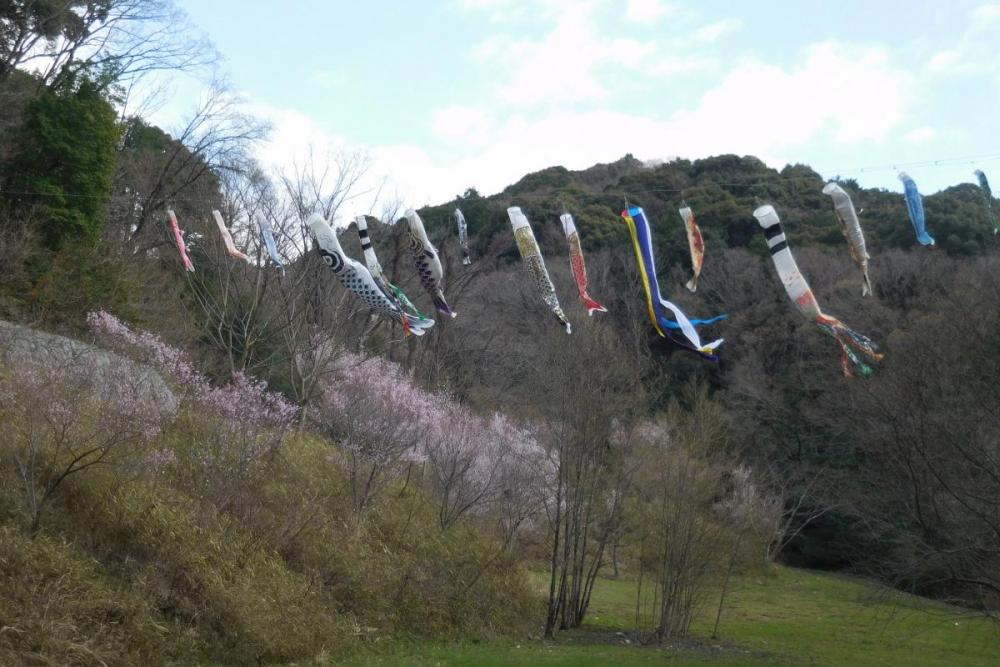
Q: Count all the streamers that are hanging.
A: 15